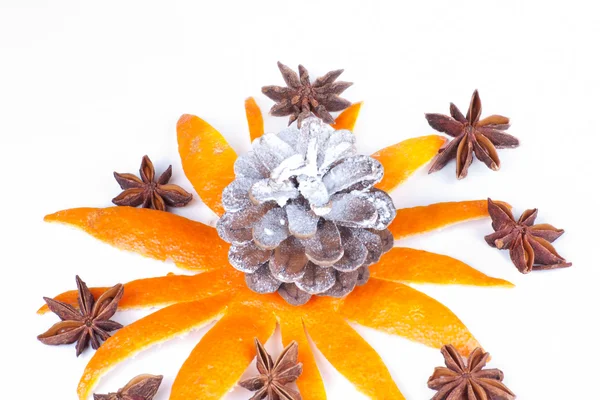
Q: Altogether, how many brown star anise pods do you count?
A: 8